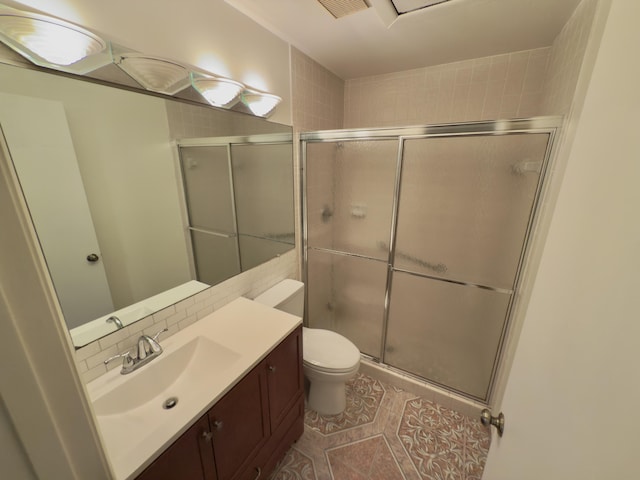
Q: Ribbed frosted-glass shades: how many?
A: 4